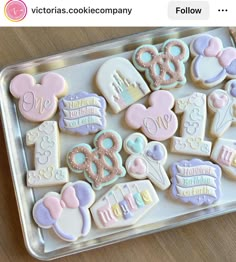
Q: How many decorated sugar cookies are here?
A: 15